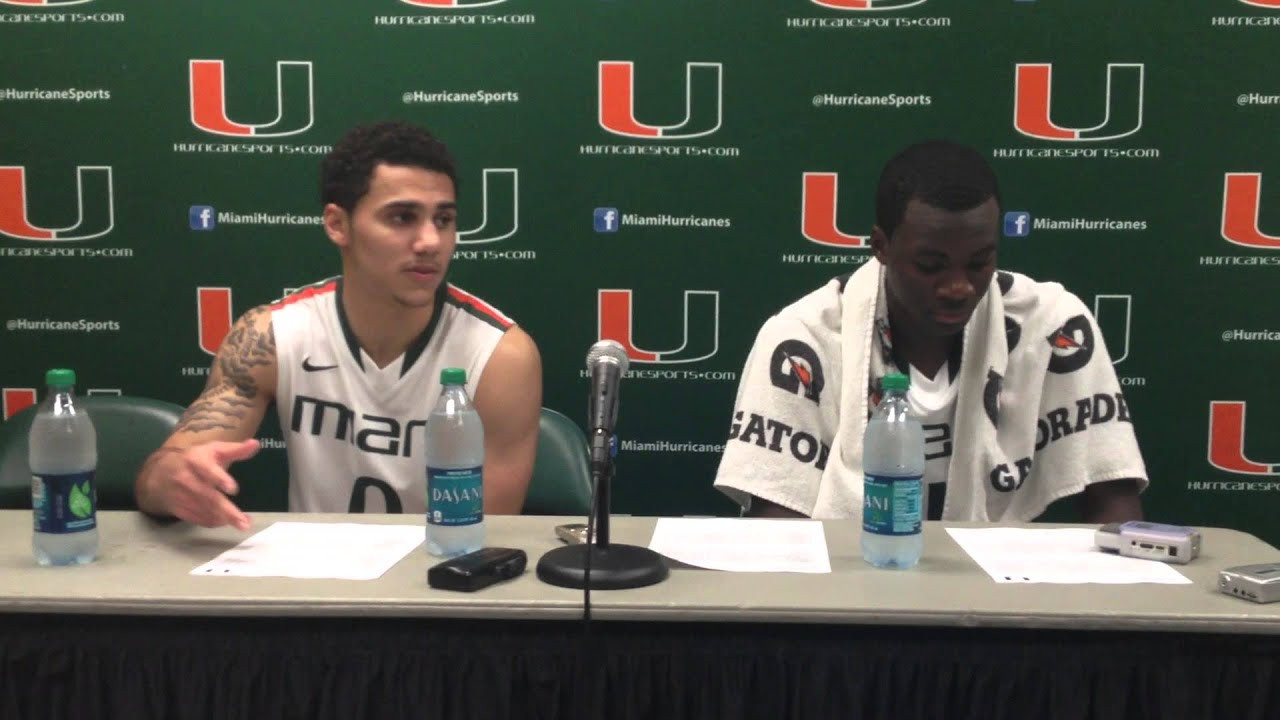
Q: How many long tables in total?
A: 1